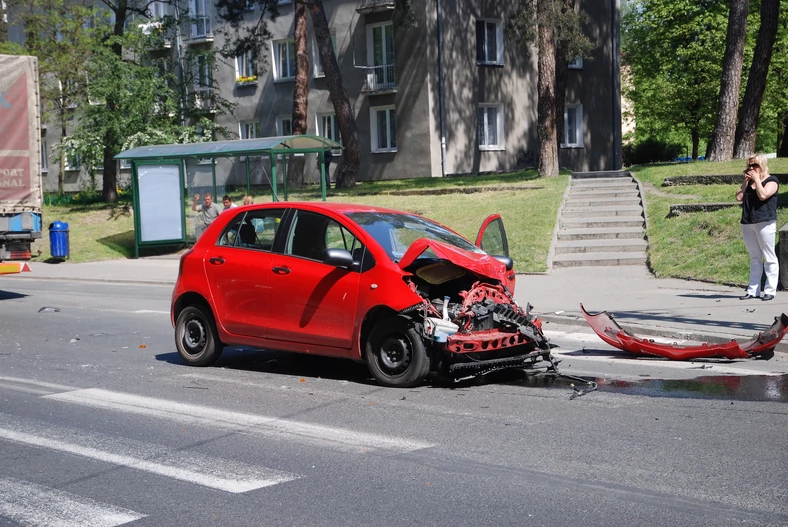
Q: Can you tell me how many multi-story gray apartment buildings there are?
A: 1